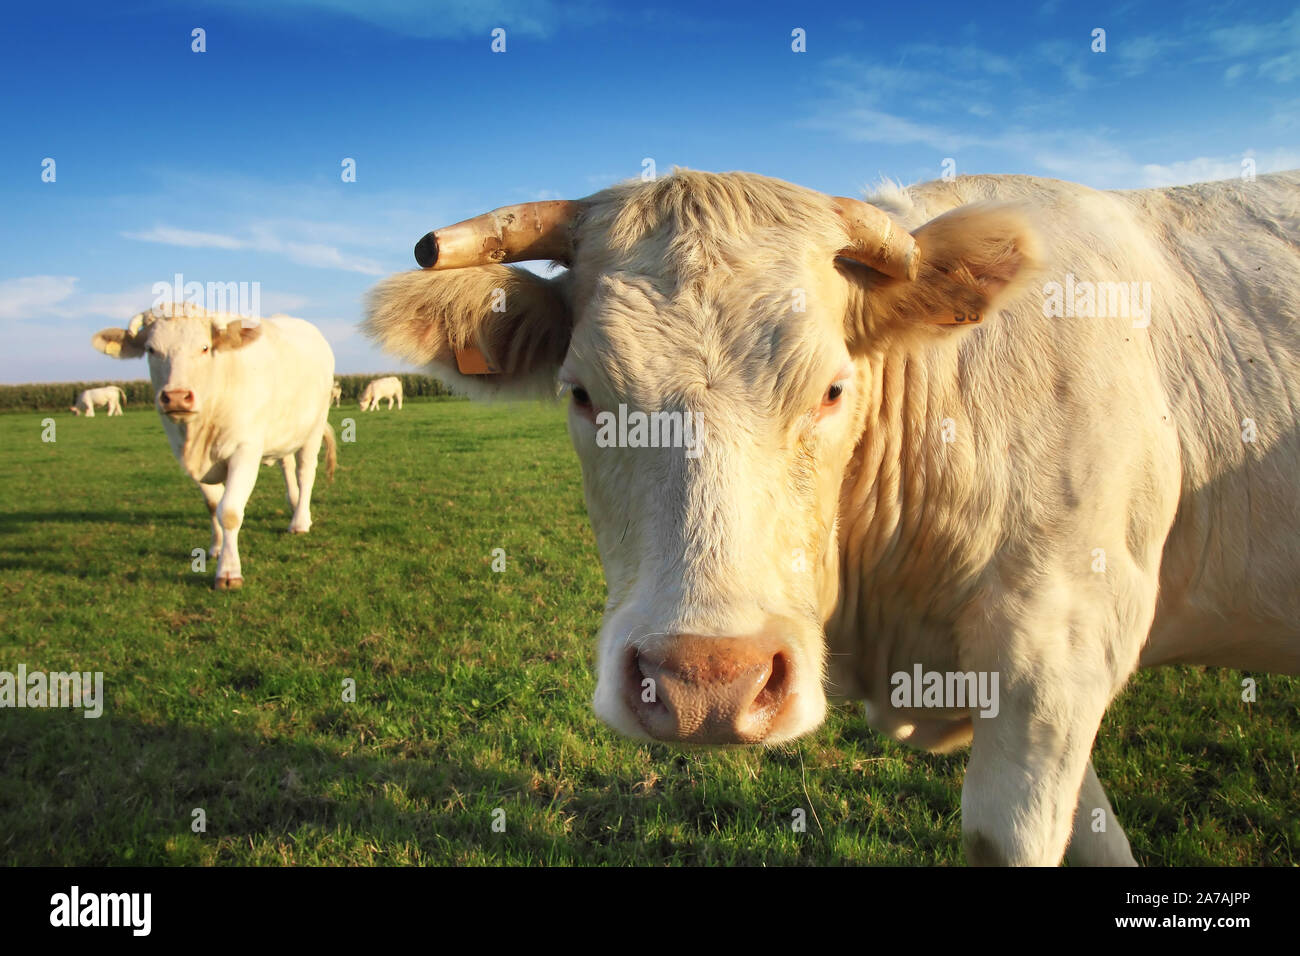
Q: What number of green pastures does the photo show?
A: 1